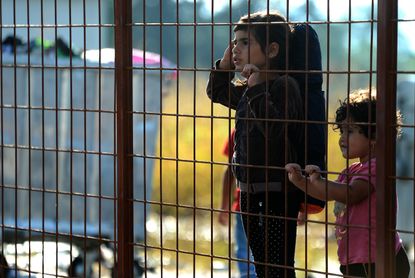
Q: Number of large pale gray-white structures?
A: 1